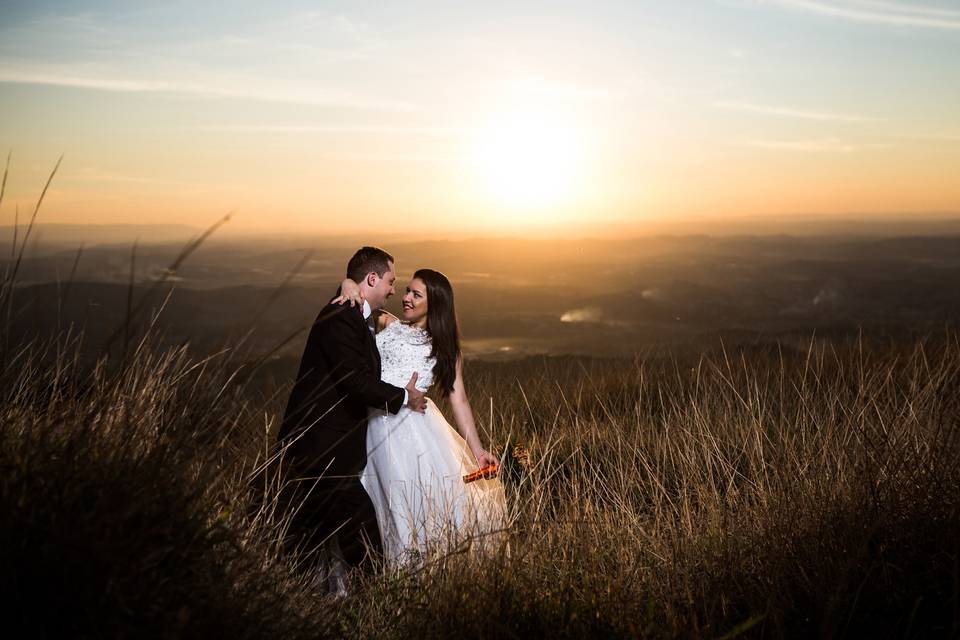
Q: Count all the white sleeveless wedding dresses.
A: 1